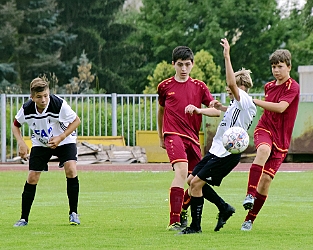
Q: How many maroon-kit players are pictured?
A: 2